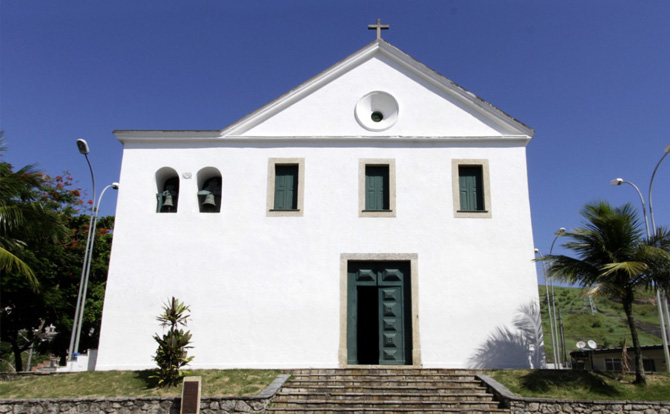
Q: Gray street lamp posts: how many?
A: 6